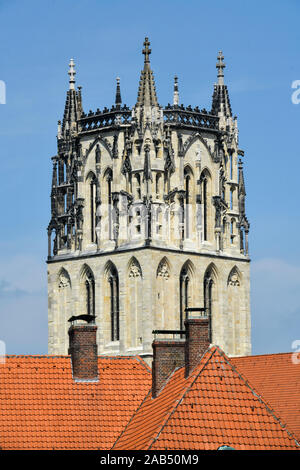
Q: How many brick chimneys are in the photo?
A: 3